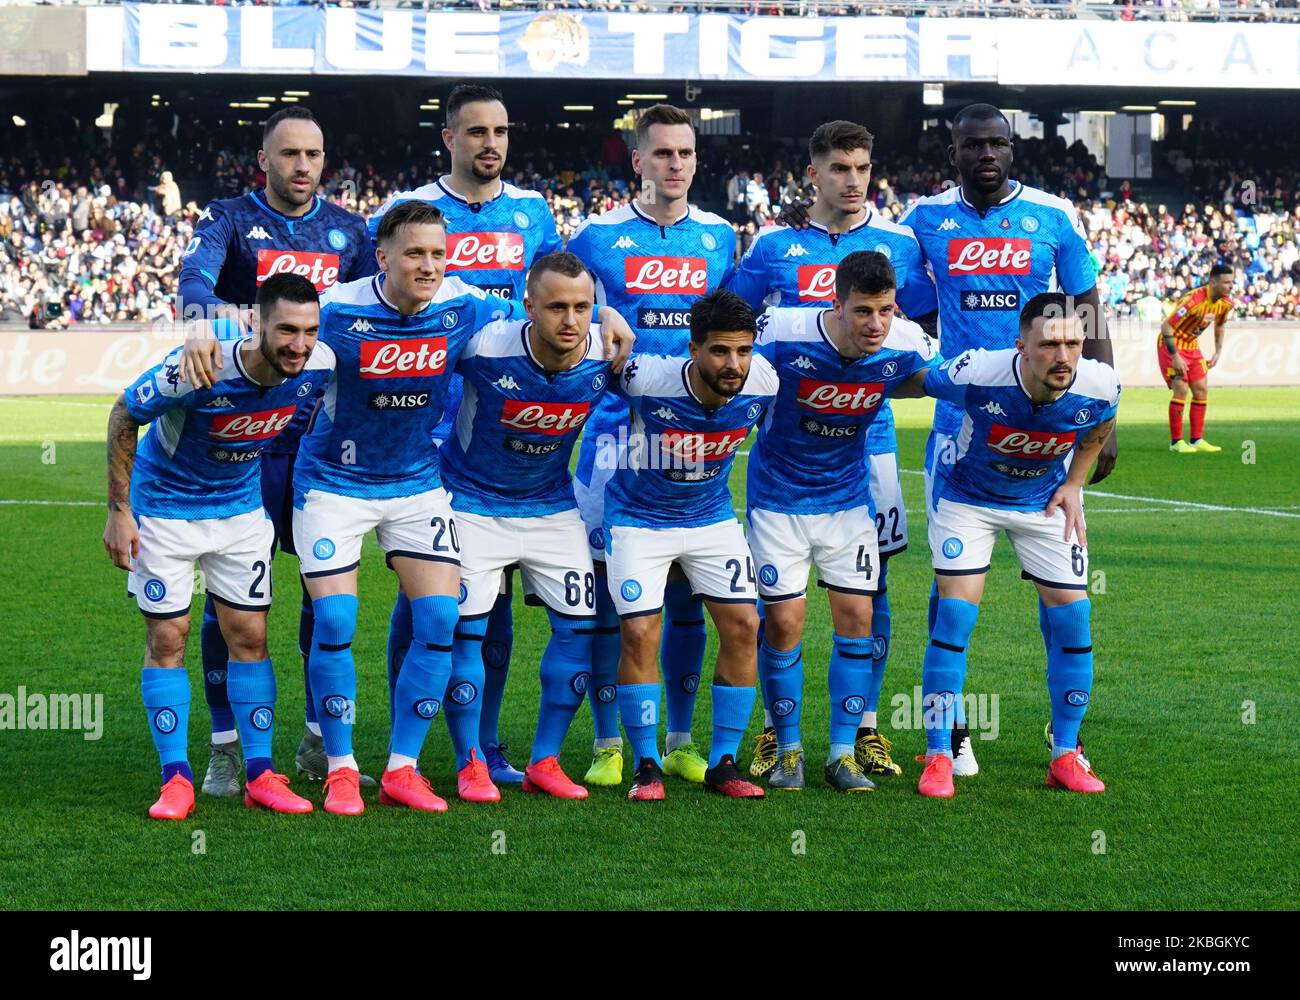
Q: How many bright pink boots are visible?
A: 8